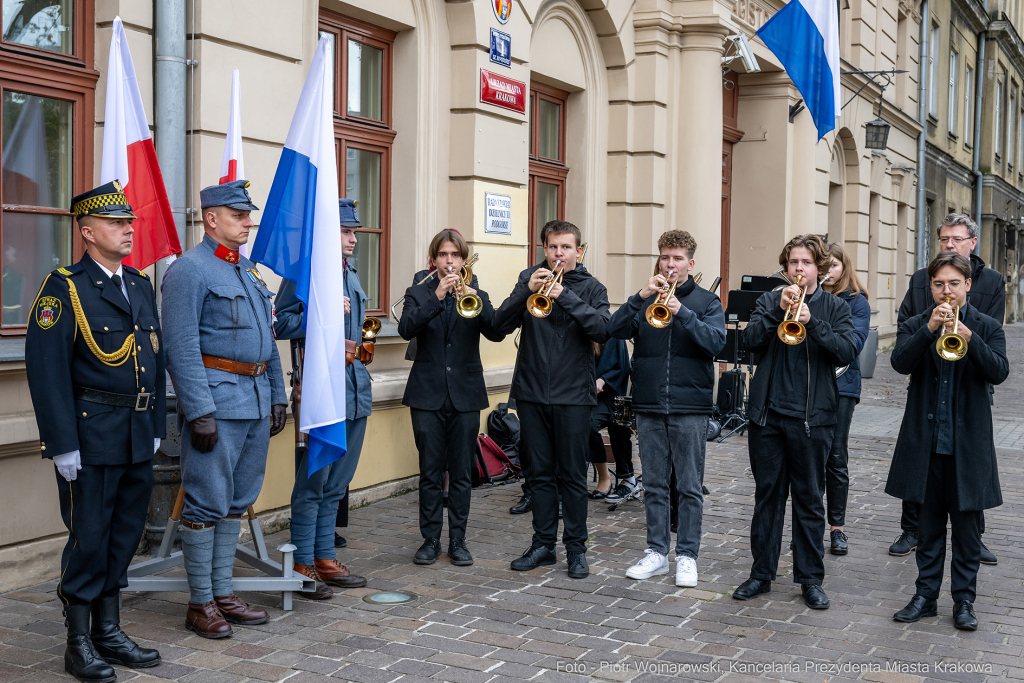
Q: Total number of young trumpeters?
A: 5